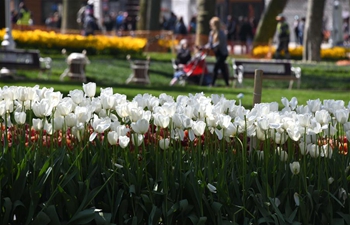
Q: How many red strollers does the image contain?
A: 1